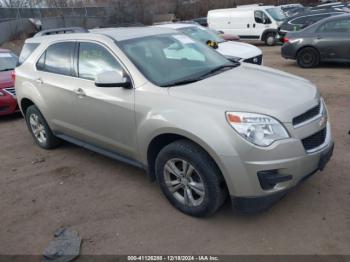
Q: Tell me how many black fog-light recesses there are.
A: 1